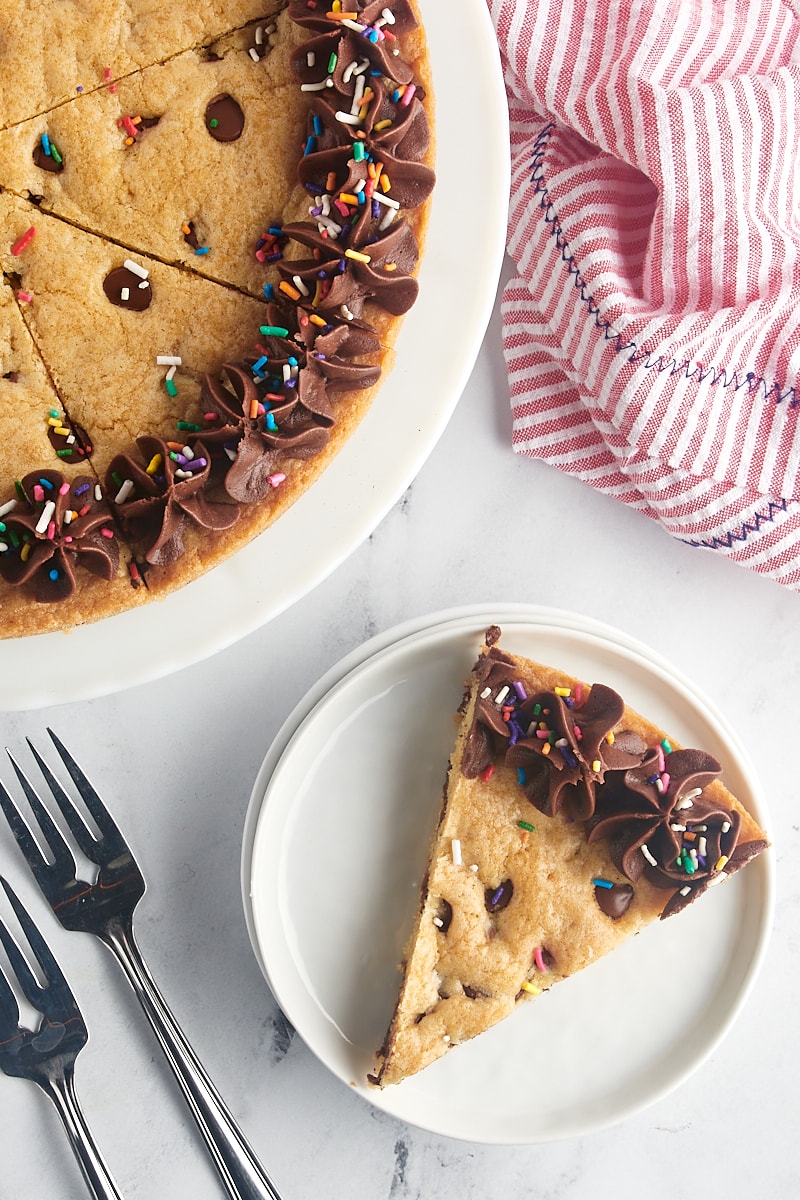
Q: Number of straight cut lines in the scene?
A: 3